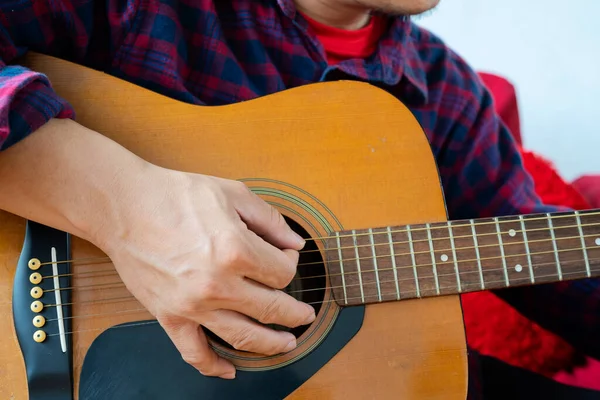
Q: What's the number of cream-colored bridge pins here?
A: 6